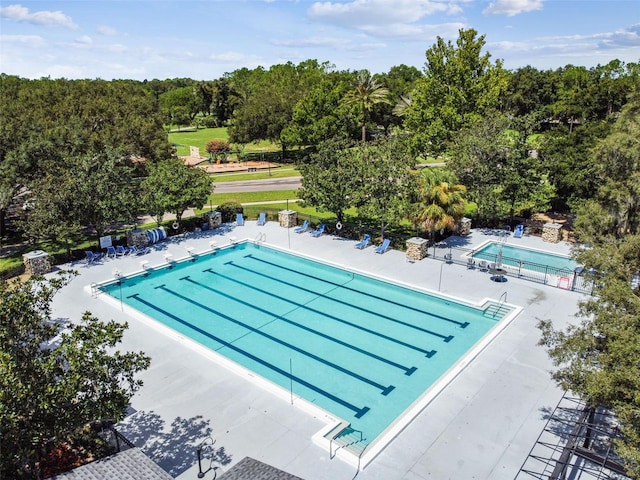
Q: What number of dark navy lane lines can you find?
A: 6